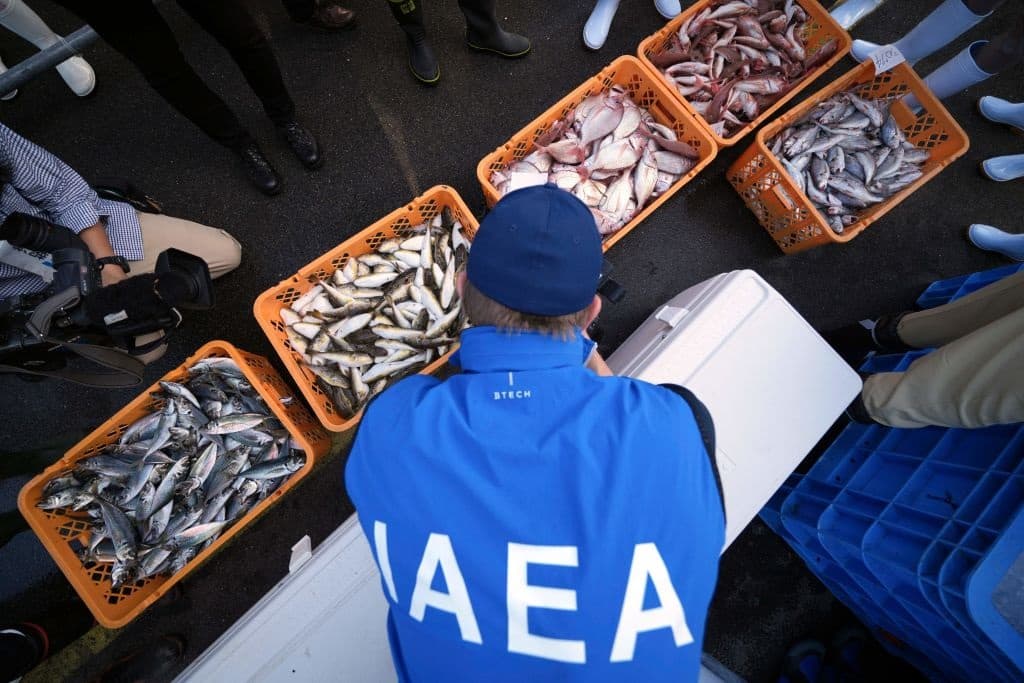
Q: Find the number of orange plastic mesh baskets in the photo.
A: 5